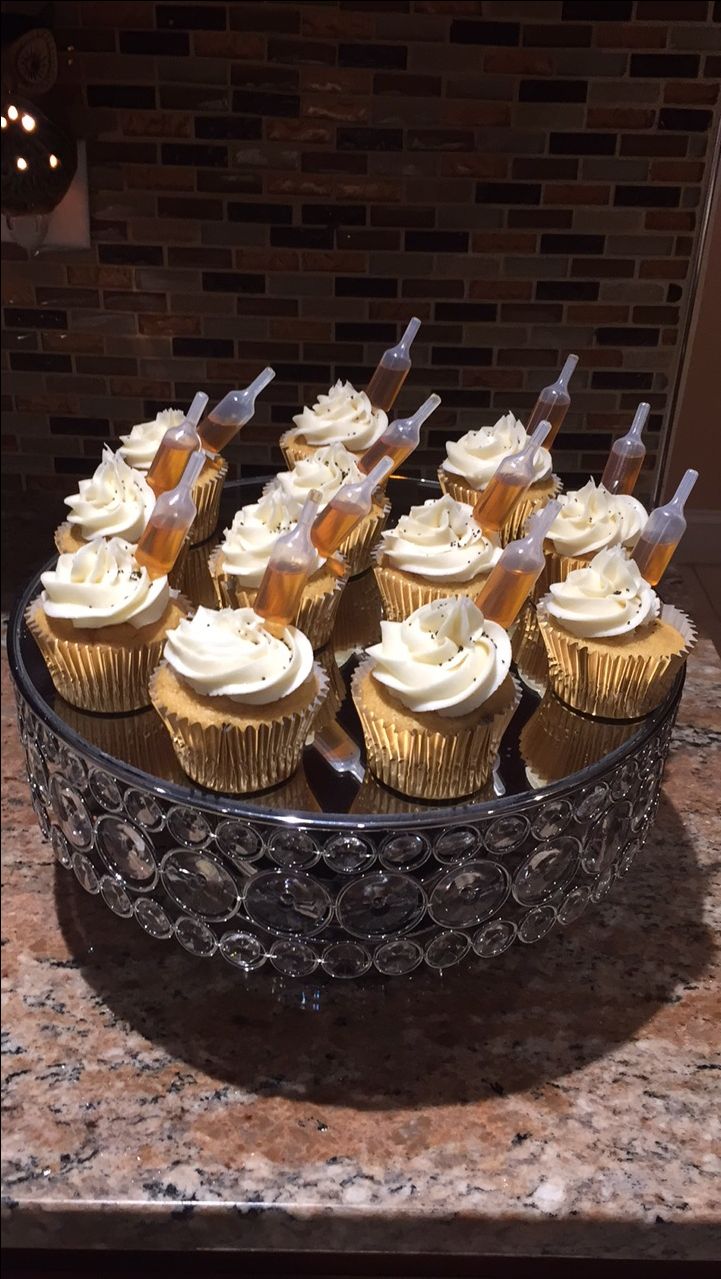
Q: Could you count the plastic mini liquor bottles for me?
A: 12